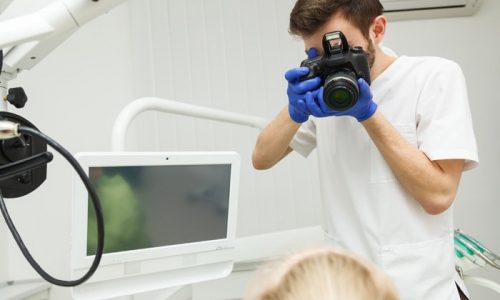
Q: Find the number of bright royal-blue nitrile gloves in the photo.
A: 2